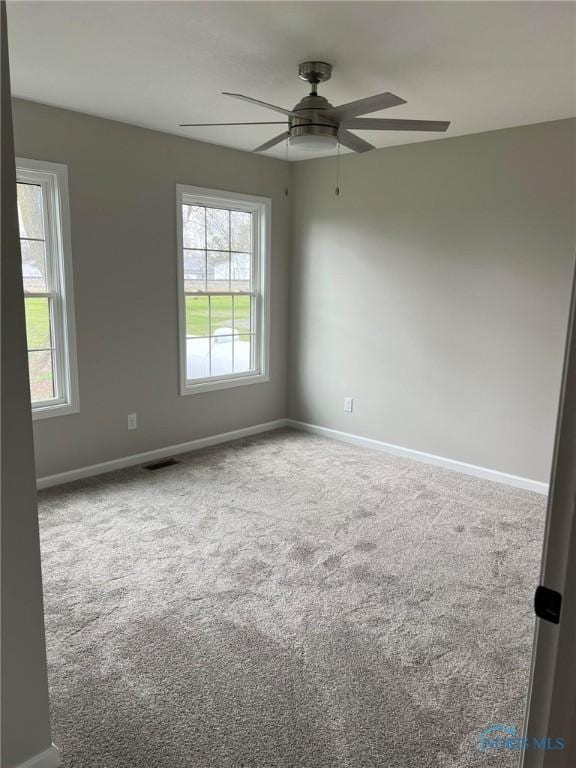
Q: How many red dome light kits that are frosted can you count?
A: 0